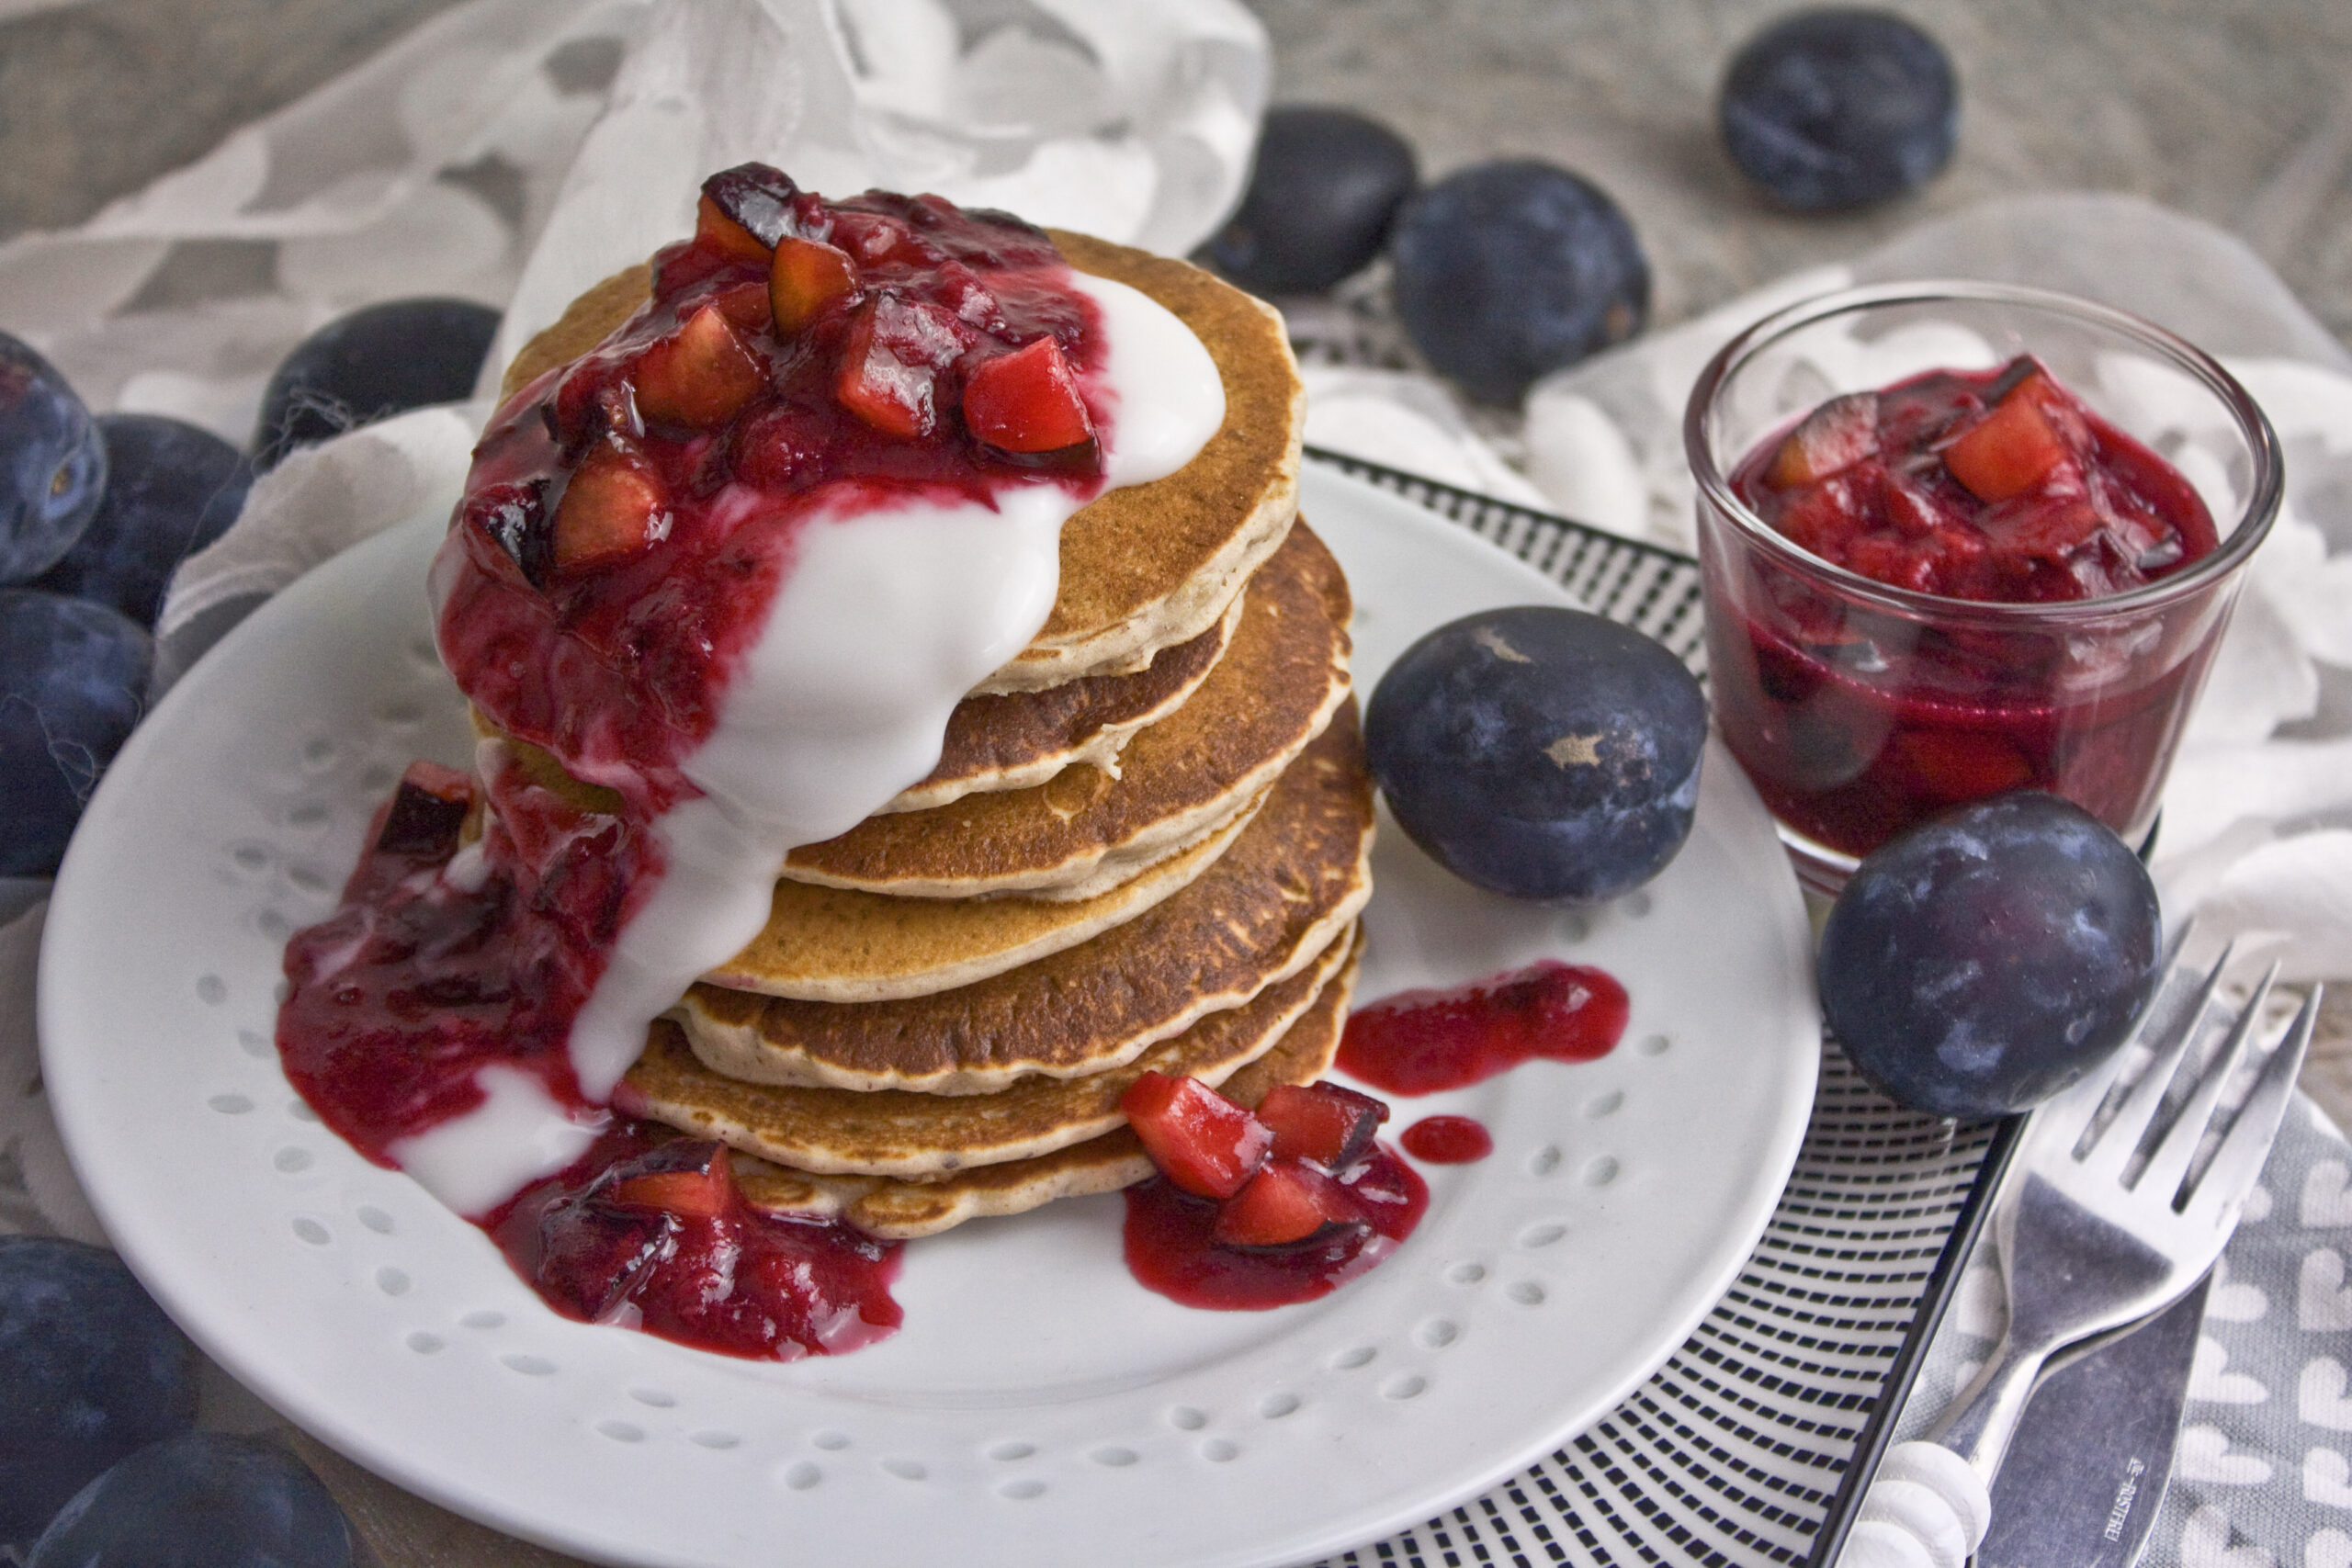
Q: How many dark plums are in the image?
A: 11